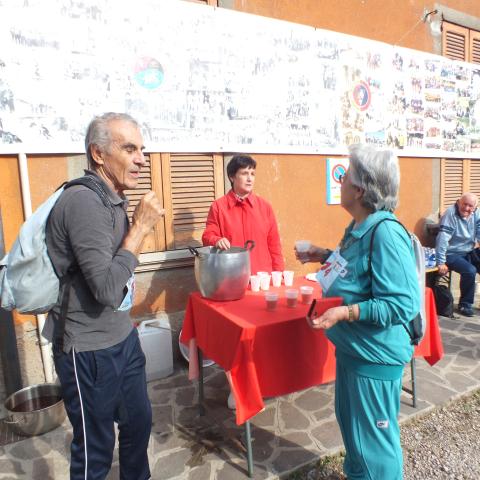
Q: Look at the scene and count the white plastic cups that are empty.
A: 5